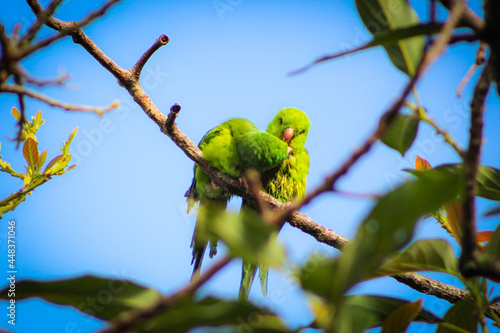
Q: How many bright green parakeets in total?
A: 2